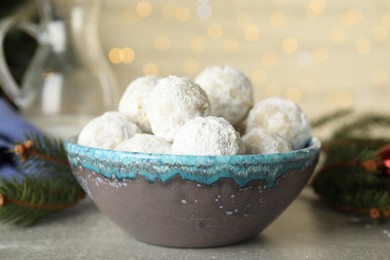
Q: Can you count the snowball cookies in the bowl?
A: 8